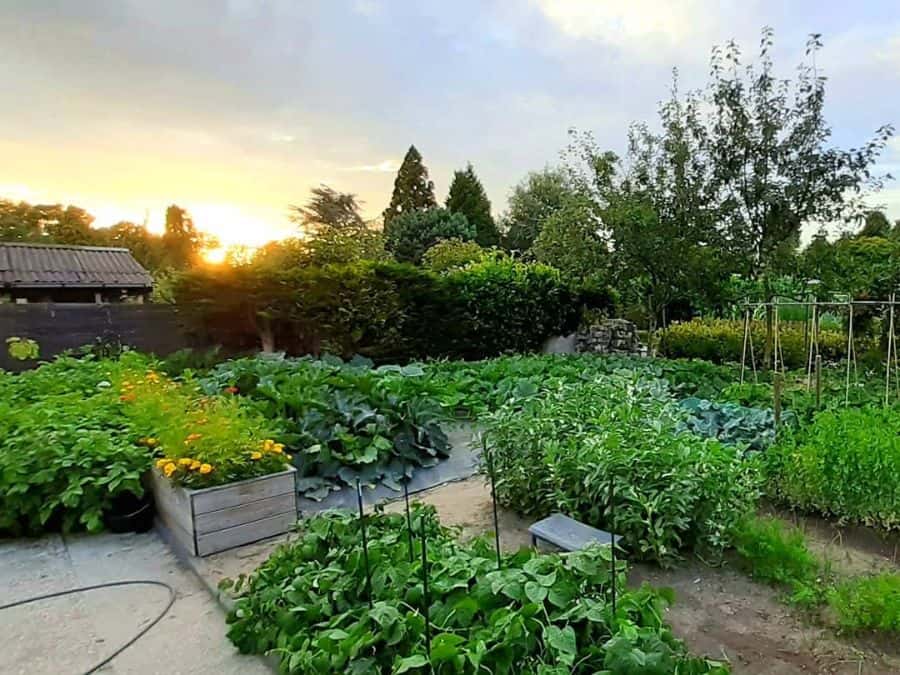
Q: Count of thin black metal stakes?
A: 5